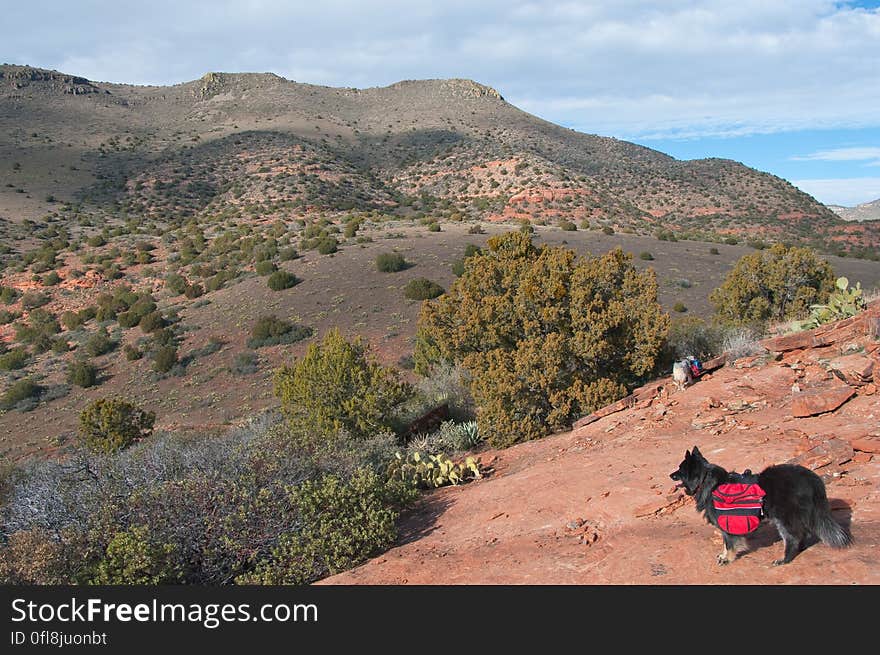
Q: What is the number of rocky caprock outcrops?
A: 3